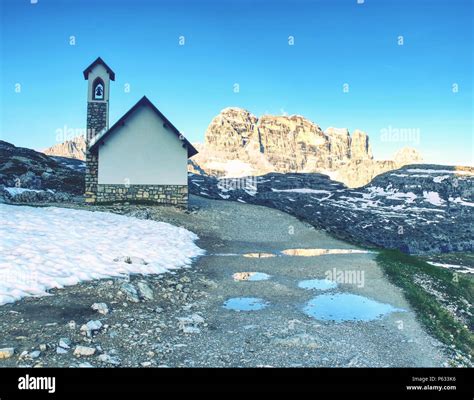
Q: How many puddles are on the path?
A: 6